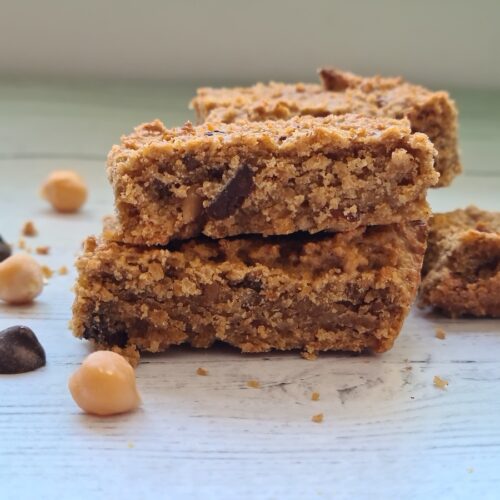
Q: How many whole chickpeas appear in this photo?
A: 3